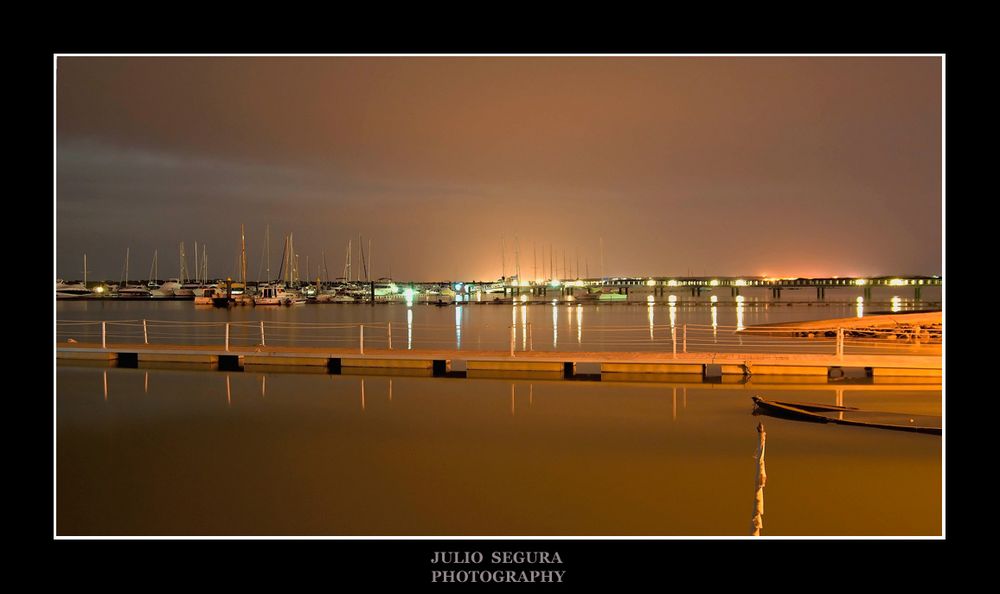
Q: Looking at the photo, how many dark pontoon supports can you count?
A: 7